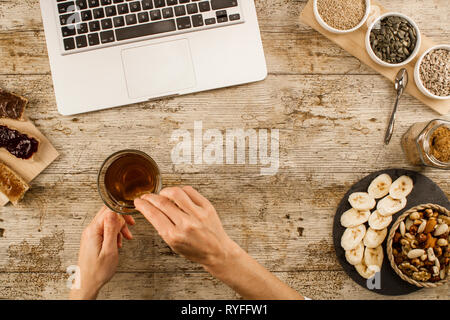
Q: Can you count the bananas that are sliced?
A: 11